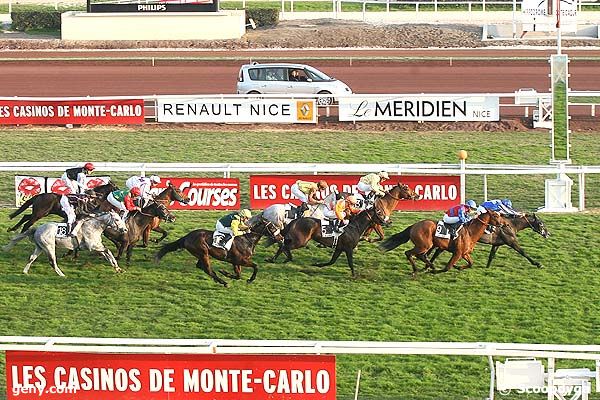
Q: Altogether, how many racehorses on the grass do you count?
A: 10